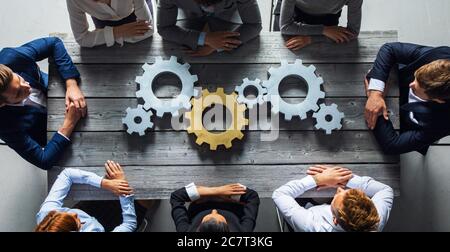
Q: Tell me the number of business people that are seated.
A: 8